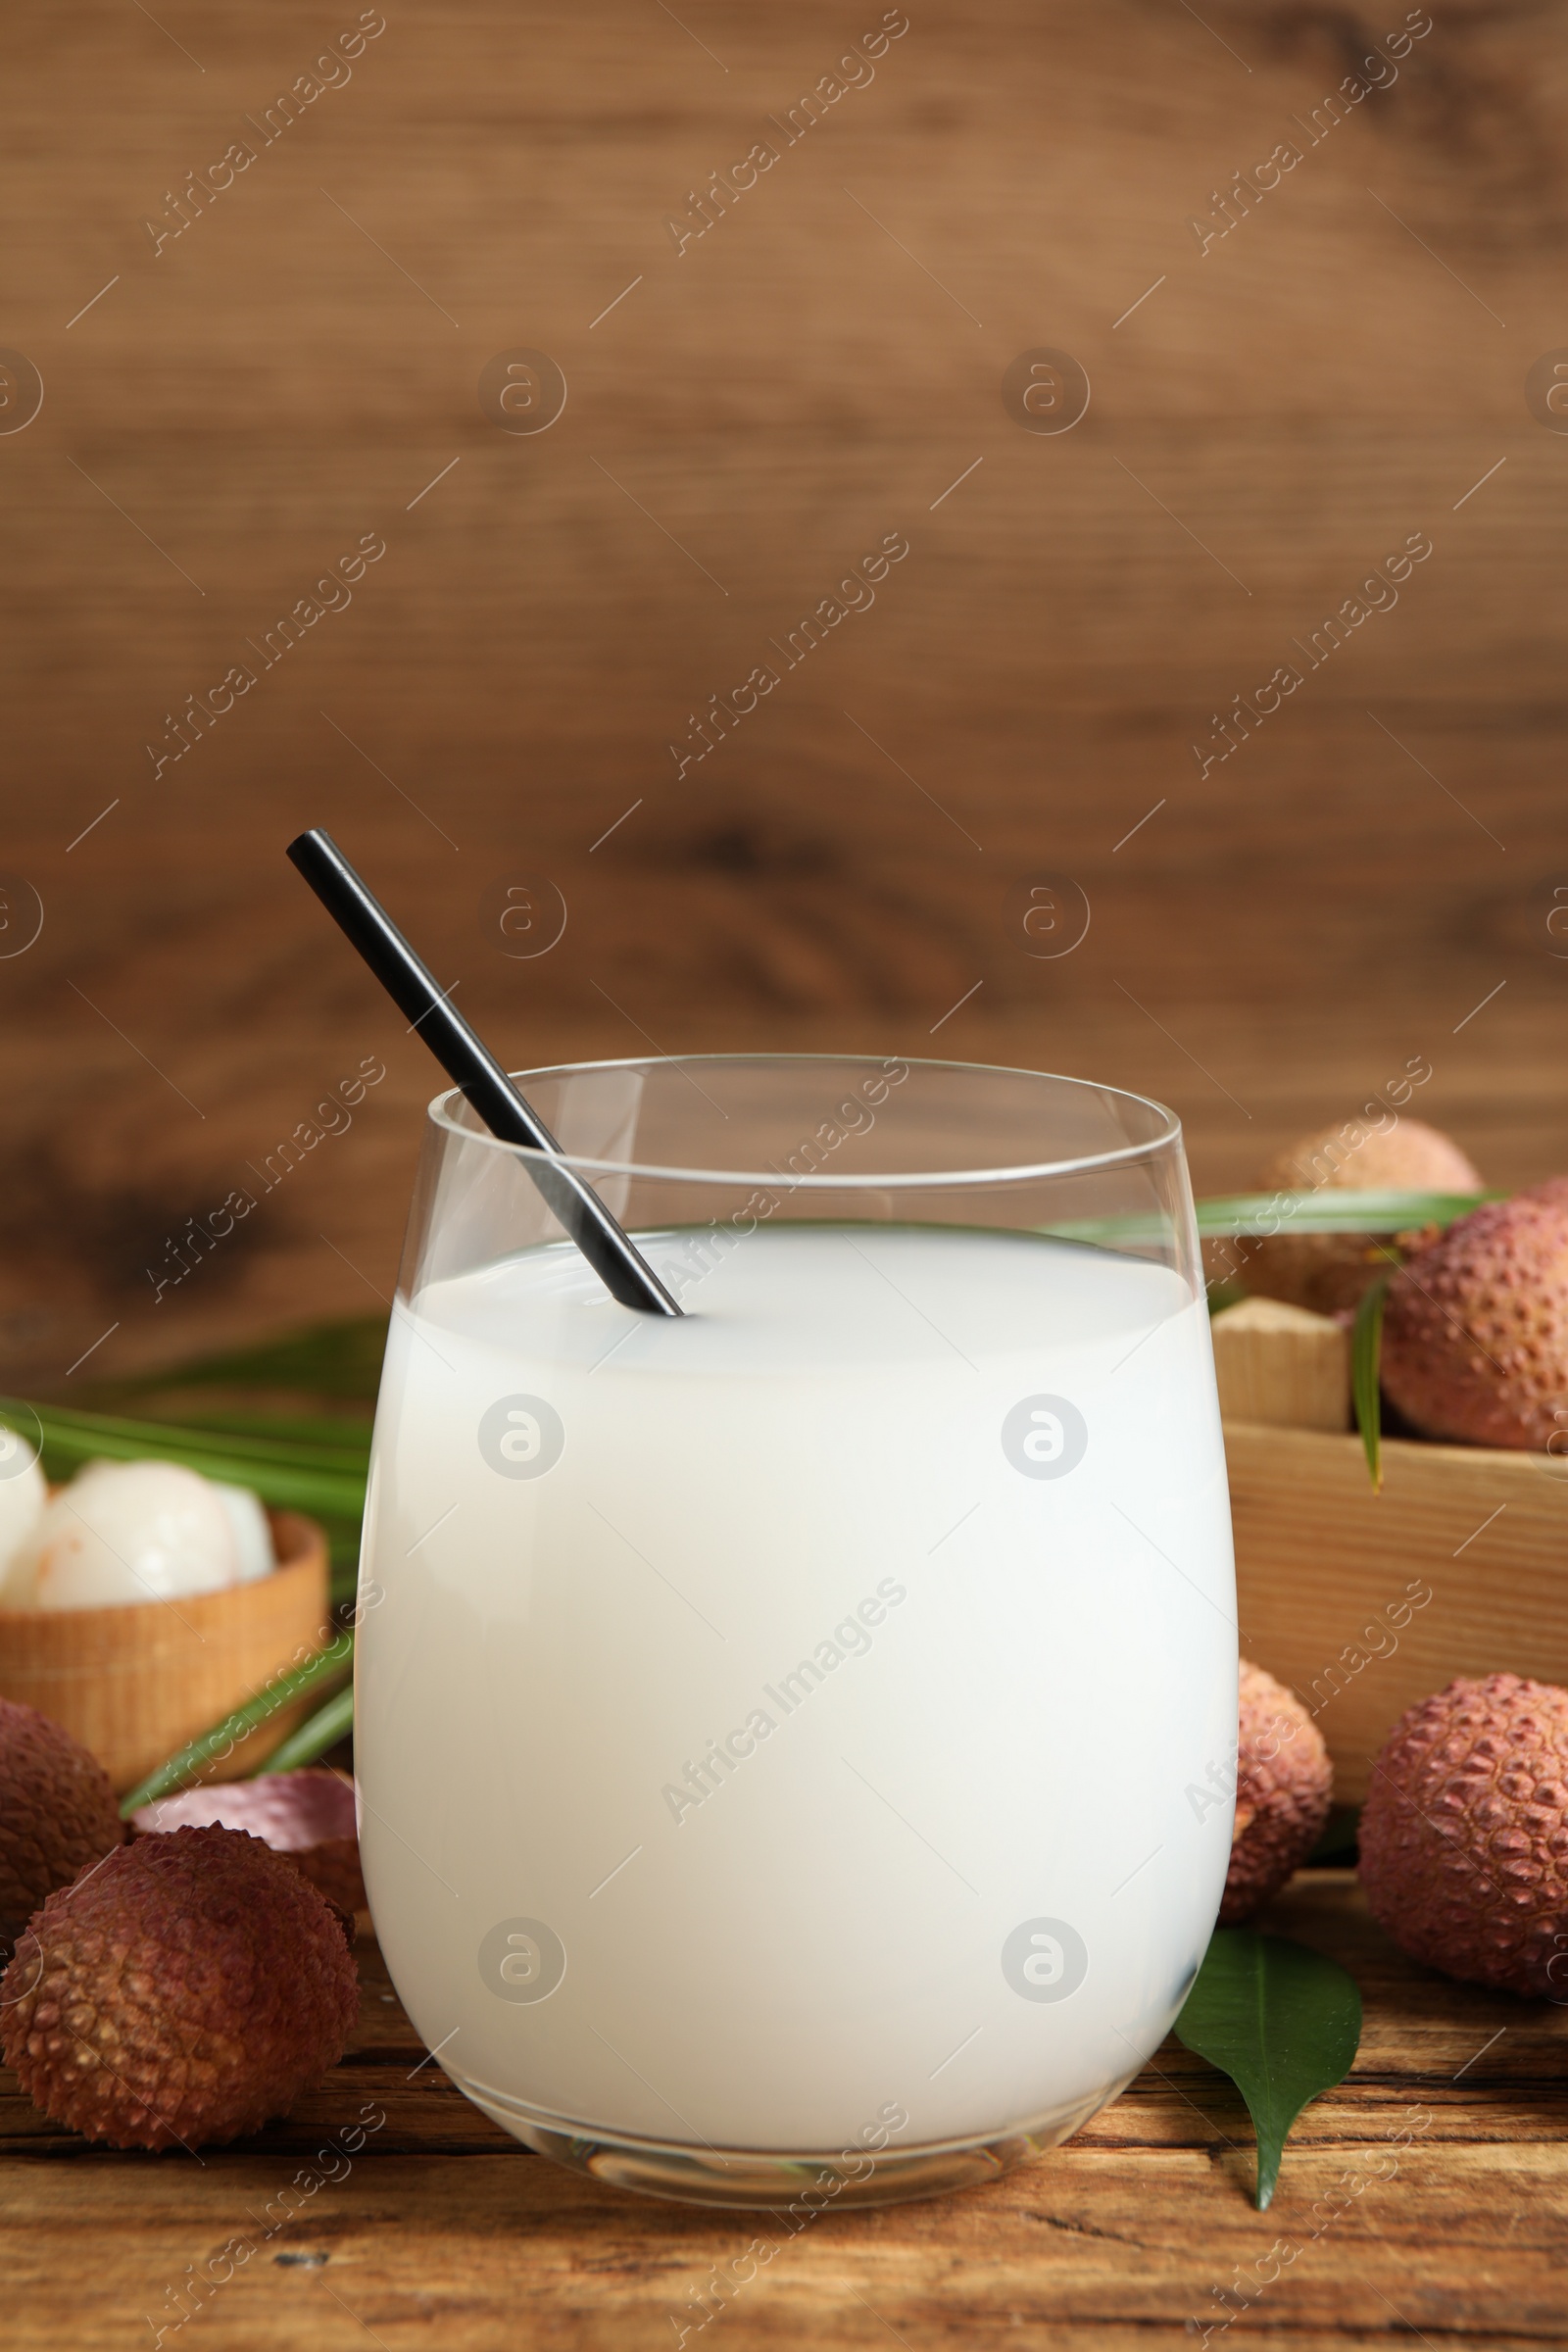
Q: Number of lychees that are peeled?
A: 3